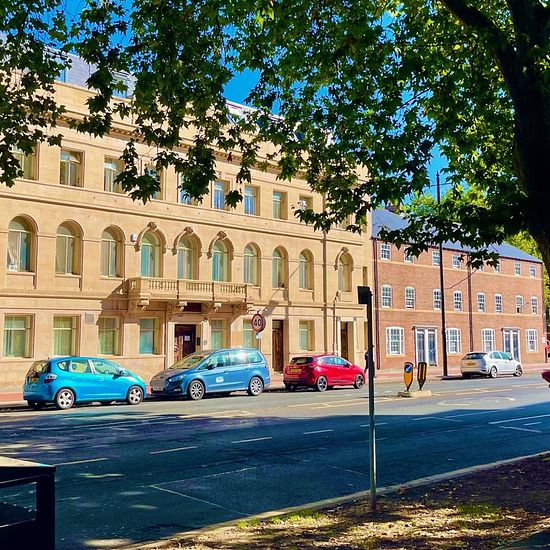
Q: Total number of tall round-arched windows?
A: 10